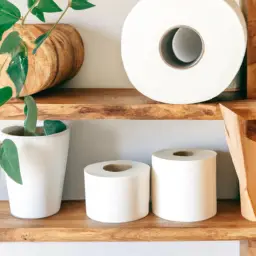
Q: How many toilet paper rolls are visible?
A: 3